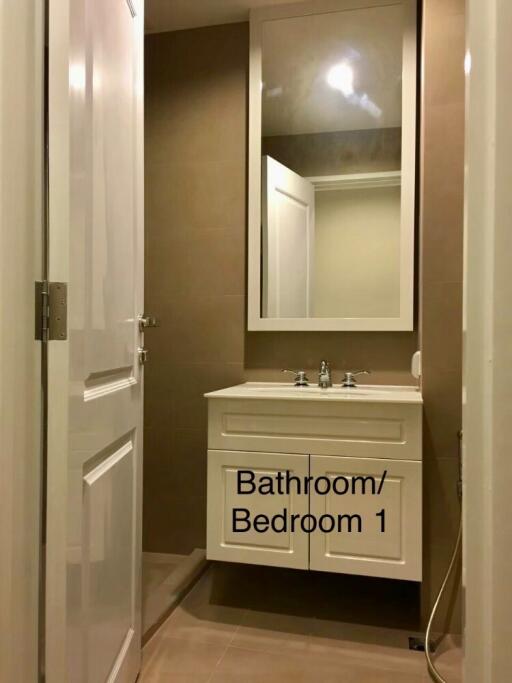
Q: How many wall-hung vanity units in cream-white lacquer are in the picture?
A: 1